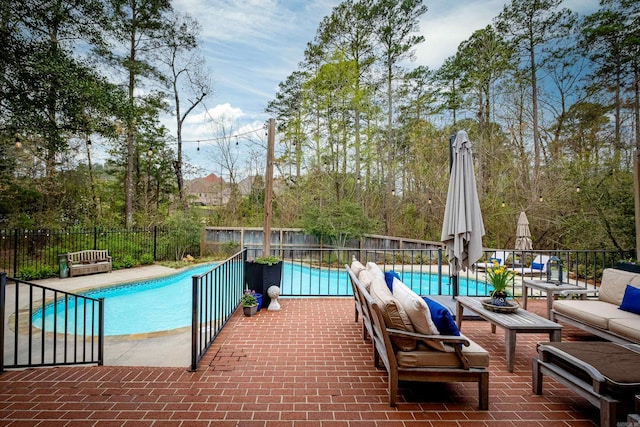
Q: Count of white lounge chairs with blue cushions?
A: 2